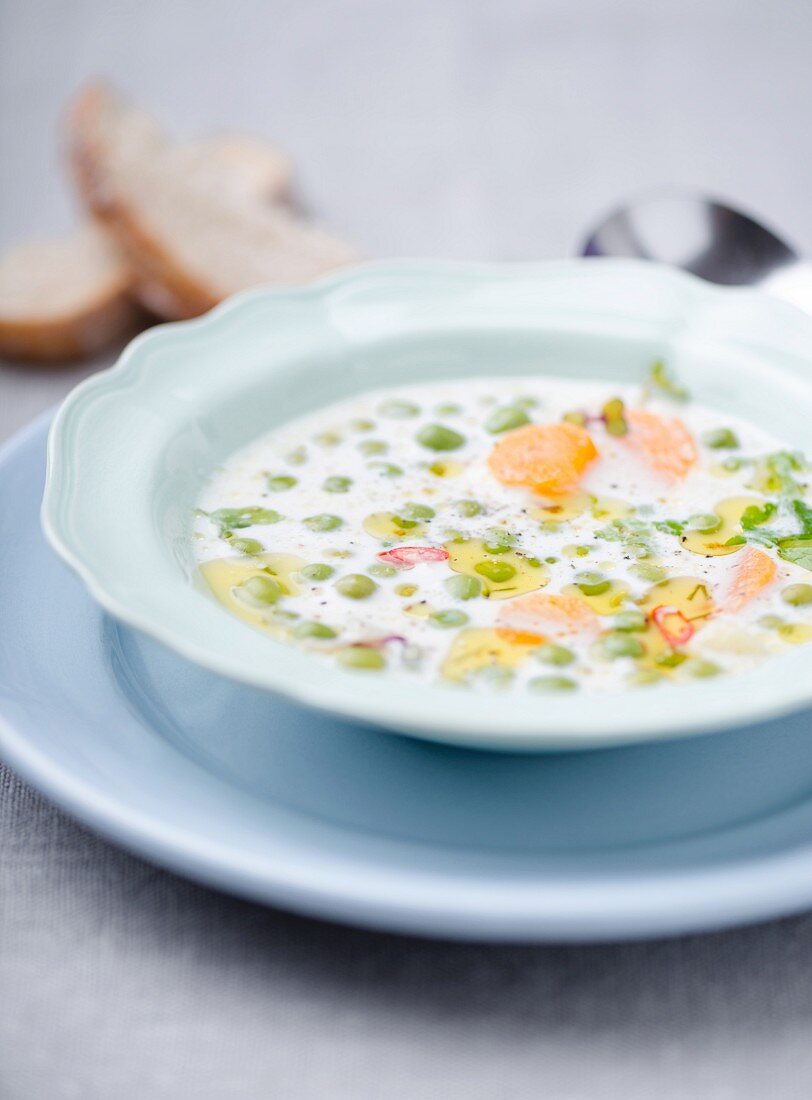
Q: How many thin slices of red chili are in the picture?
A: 2